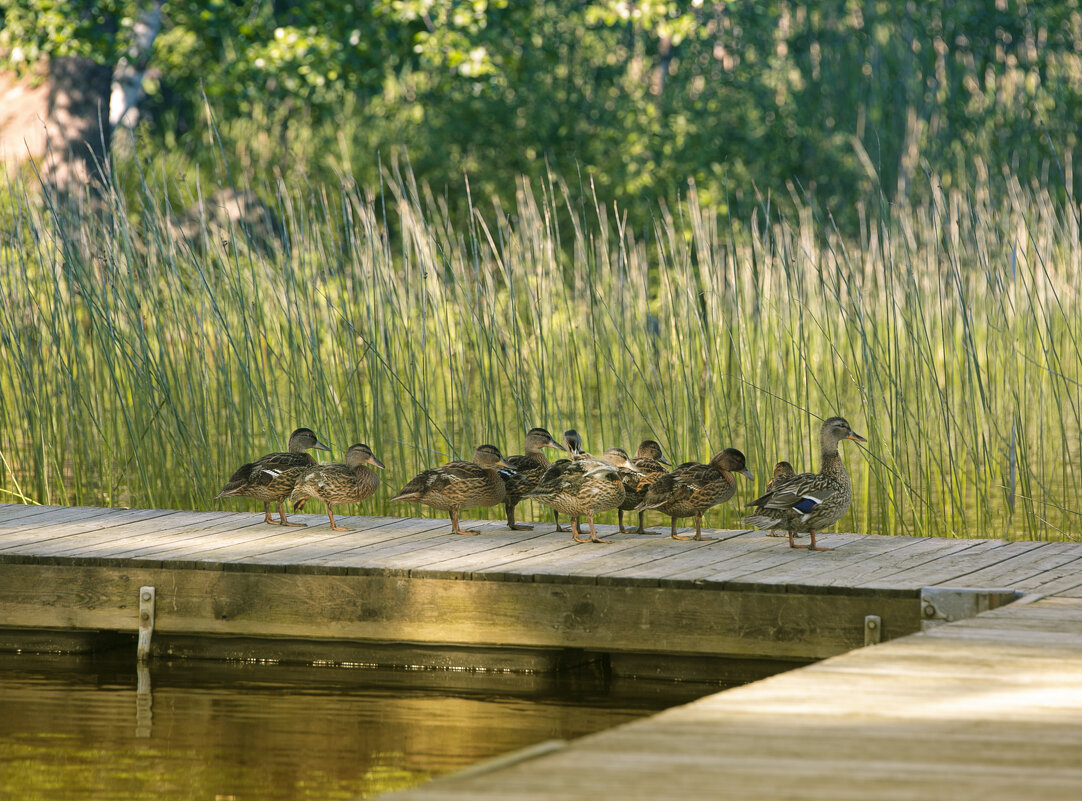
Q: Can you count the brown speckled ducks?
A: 10